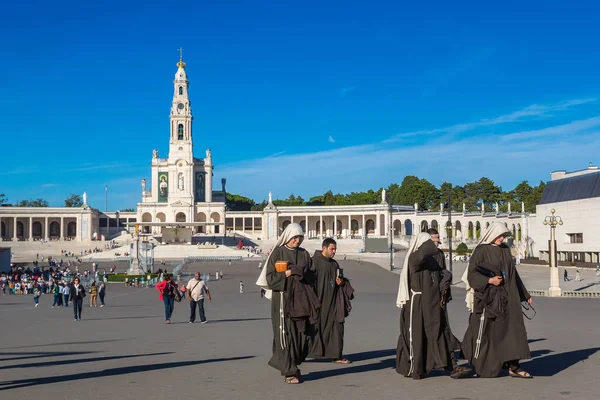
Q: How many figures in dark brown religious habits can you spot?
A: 5